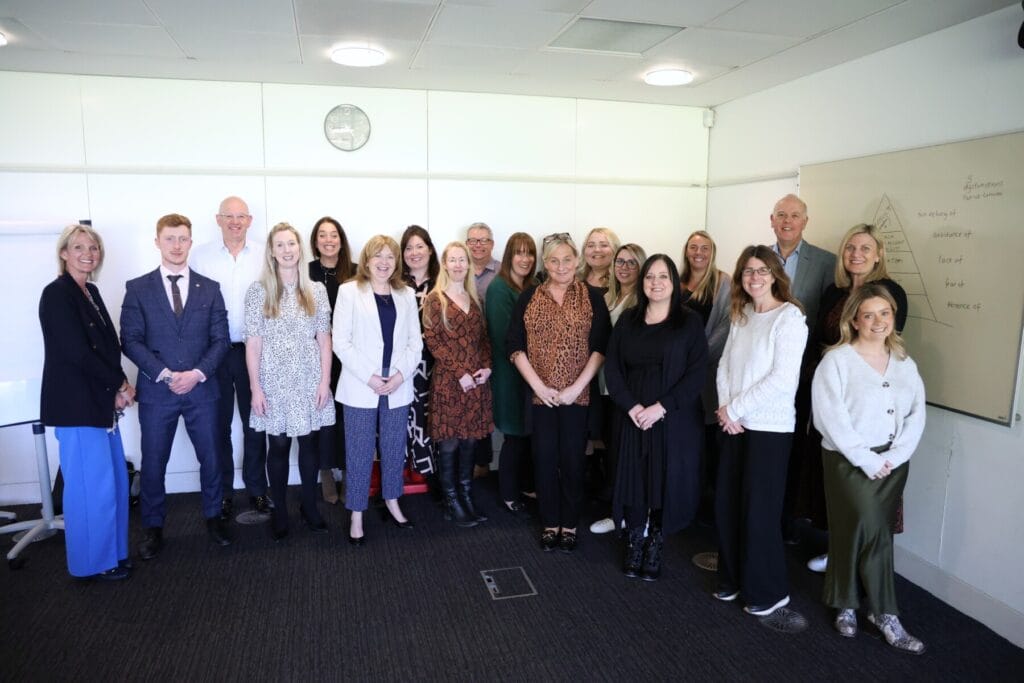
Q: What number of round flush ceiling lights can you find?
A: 3